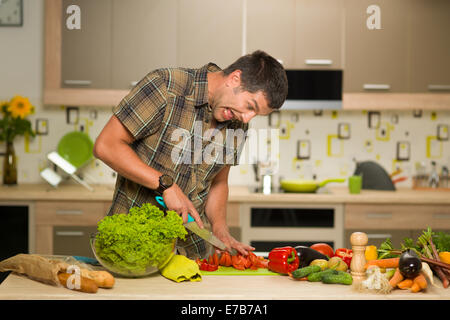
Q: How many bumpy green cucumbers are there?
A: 3